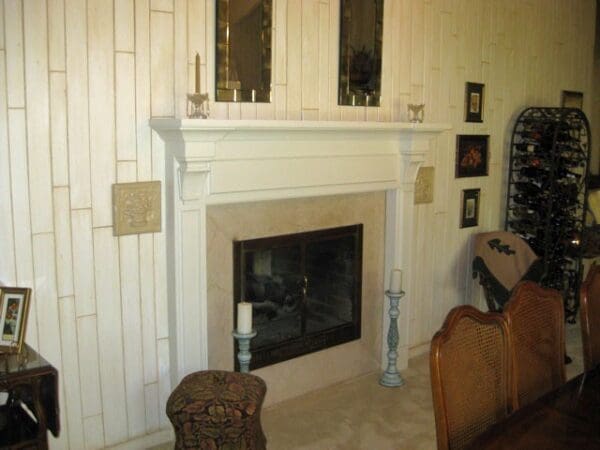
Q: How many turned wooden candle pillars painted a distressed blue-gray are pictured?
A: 2